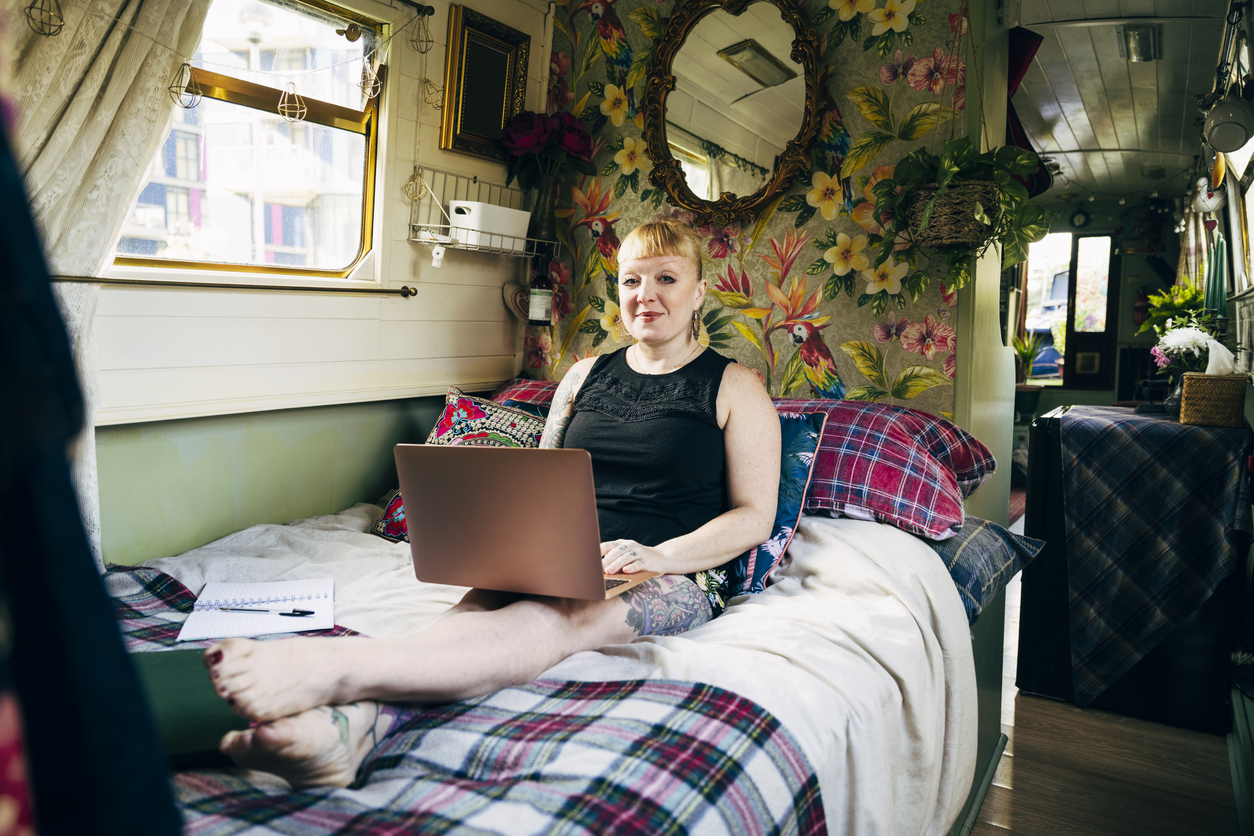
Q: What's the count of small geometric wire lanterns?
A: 7